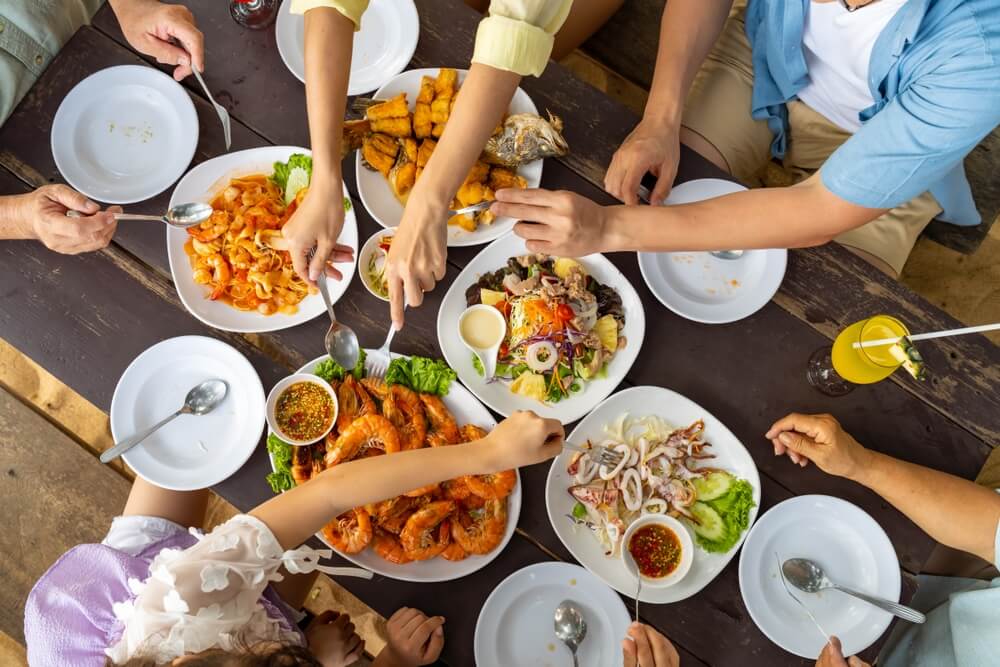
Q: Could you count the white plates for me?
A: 11